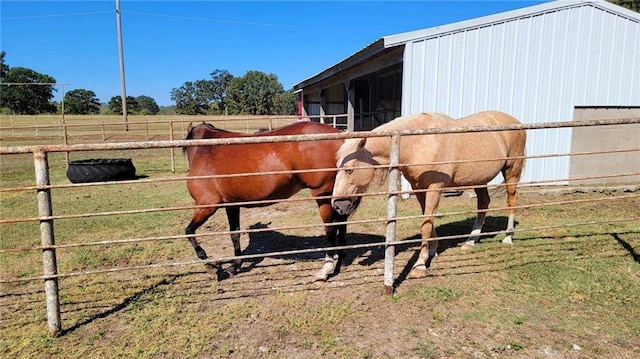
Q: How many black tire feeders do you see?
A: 1